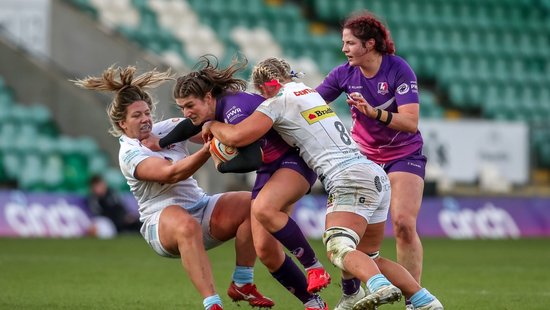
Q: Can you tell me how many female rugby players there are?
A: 4